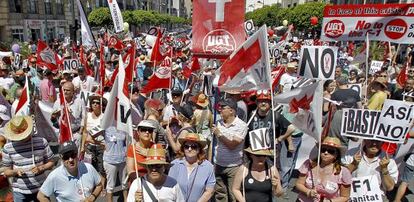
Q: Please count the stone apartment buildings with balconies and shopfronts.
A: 1